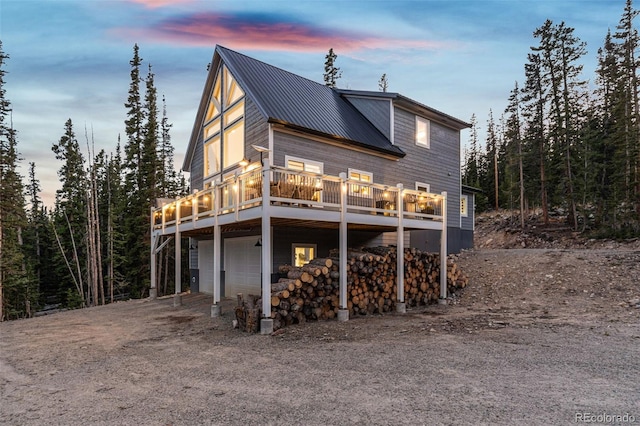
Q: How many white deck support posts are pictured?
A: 7